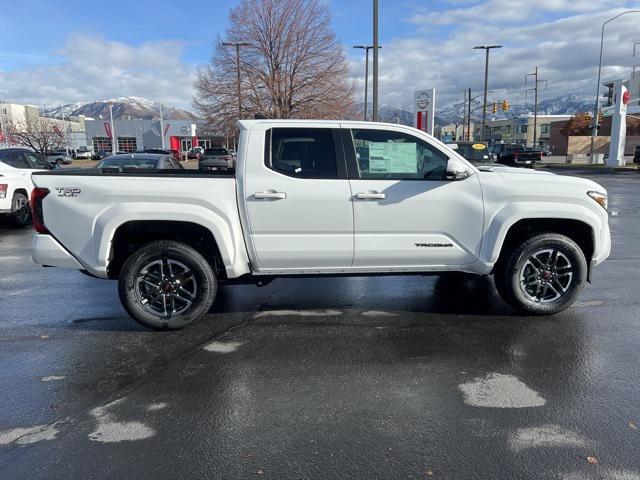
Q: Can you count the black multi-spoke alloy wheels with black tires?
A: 2